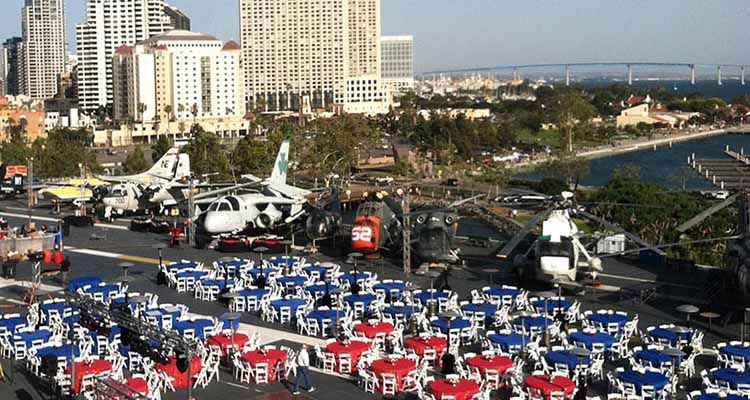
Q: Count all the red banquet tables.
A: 12